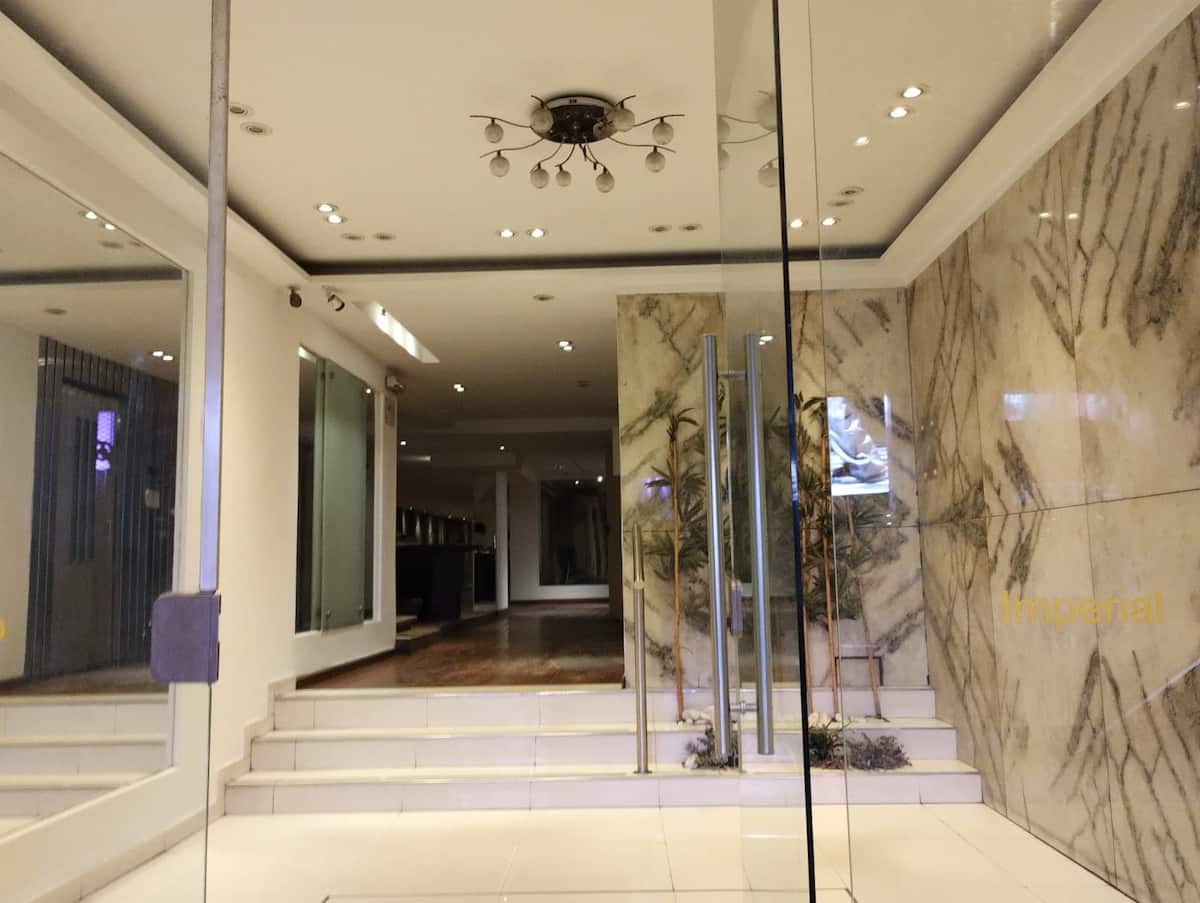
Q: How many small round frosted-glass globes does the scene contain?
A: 9